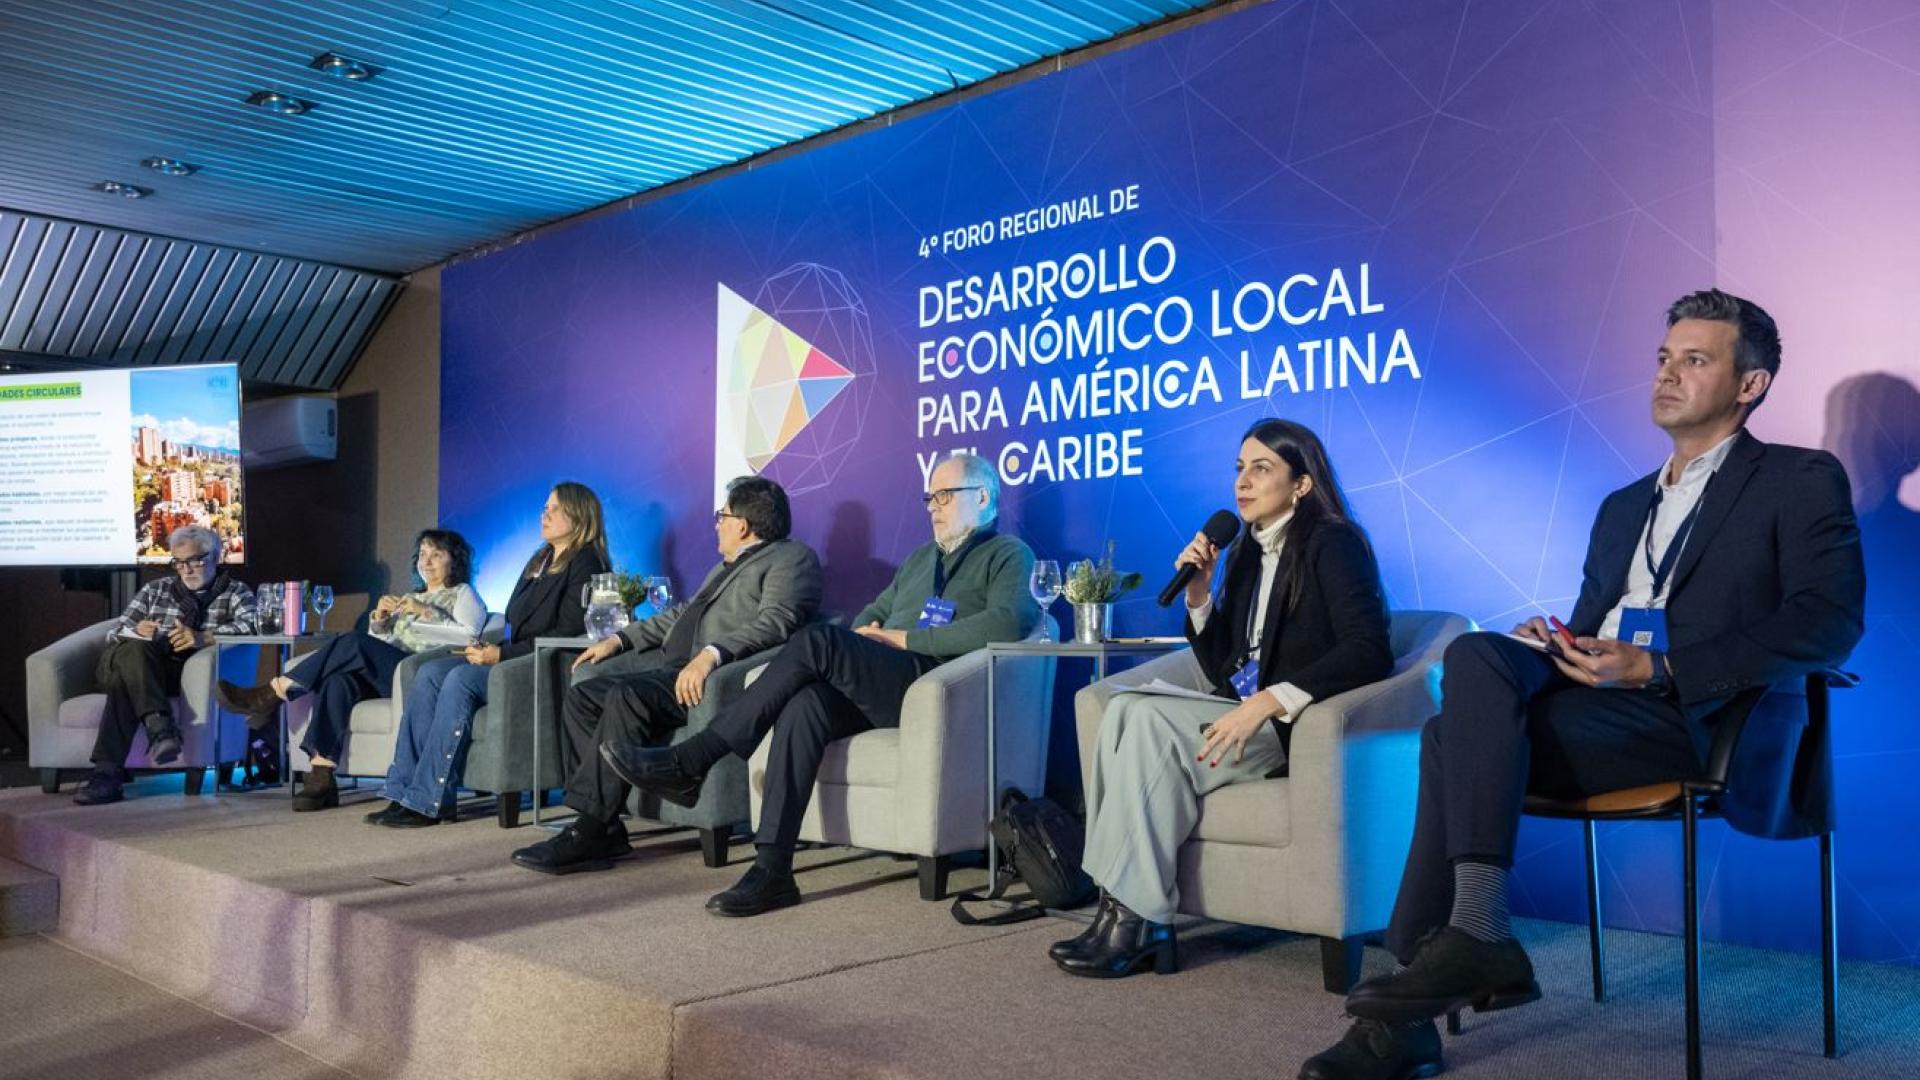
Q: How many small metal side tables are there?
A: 3